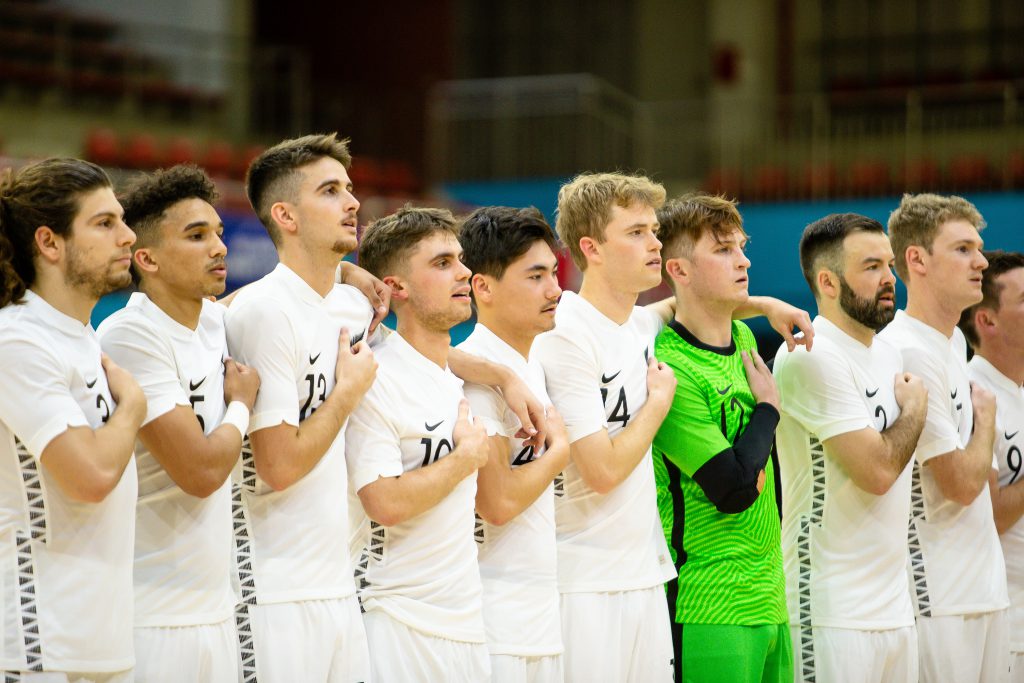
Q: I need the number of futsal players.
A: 10